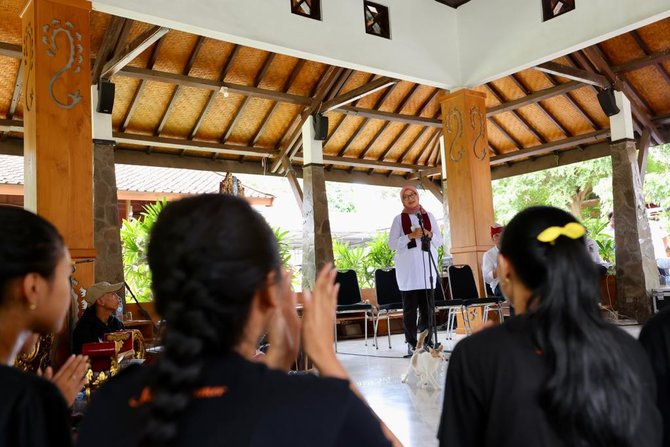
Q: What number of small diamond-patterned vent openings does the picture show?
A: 3